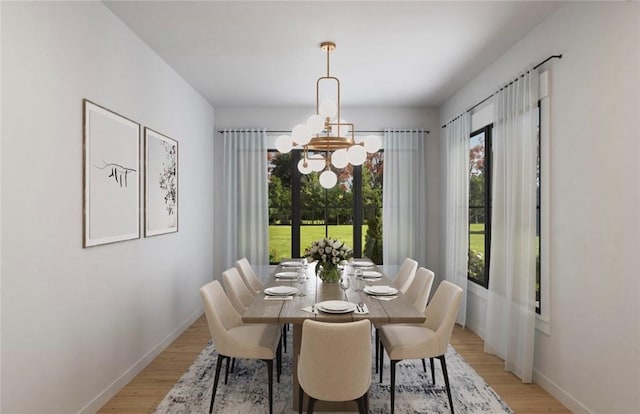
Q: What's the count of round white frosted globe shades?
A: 11